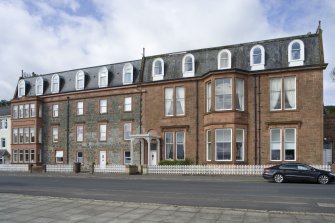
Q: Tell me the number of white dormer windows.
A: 11